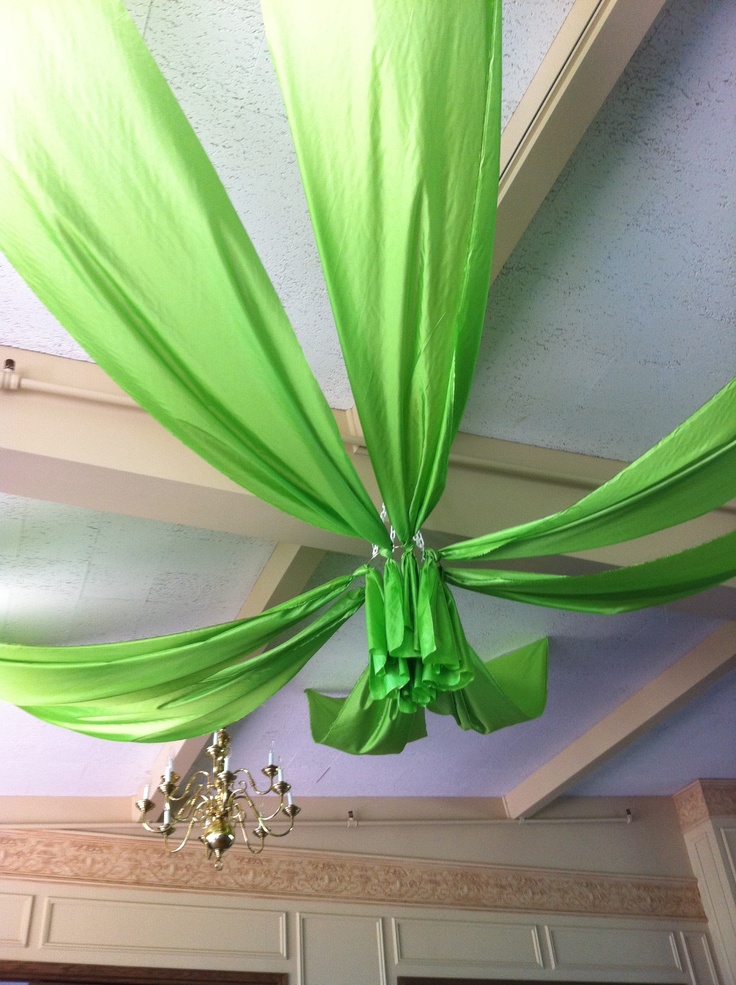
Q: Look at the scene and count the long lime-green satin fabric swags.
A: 8